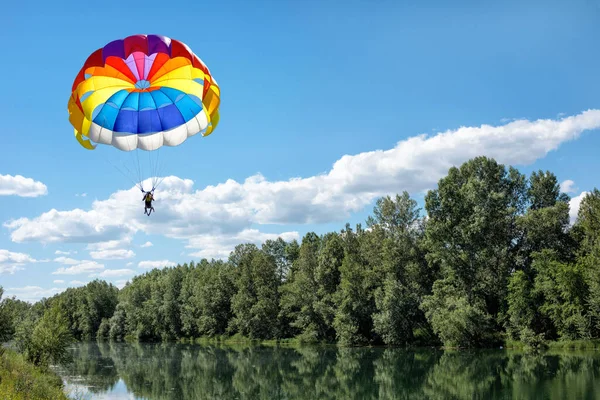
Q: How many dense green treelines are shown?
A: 1